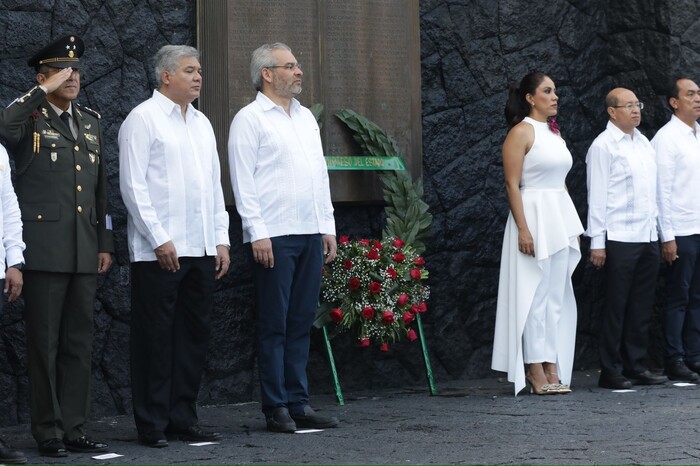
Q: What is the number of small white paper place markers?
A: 5